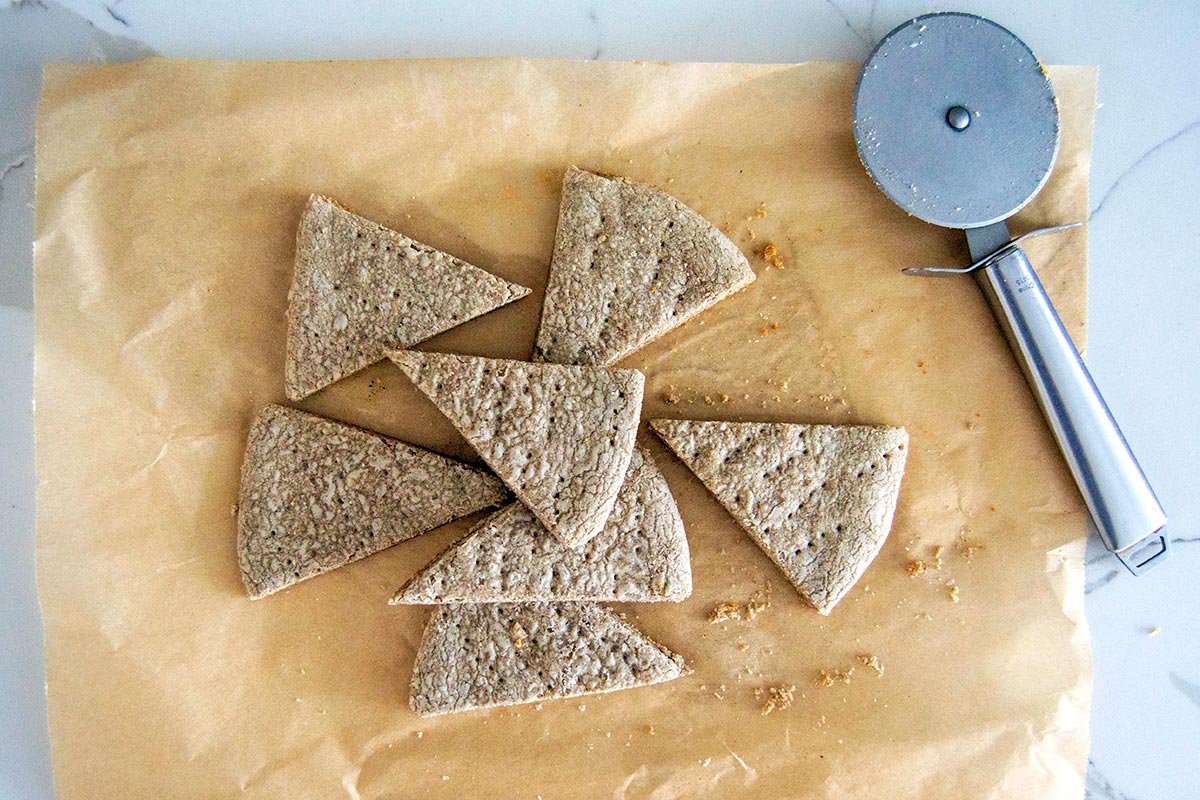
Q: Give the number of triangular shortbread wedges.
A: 7